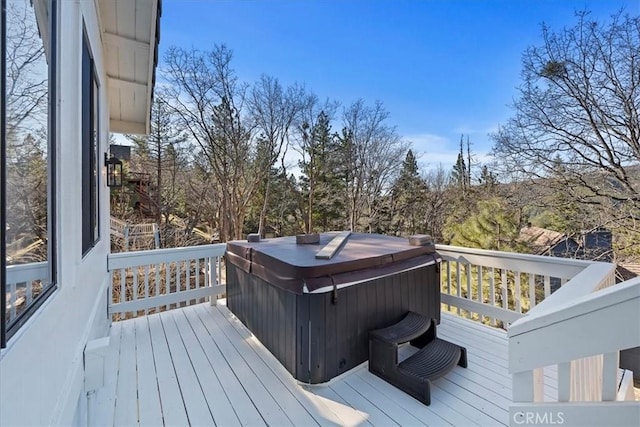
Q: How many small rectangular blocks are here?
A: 3